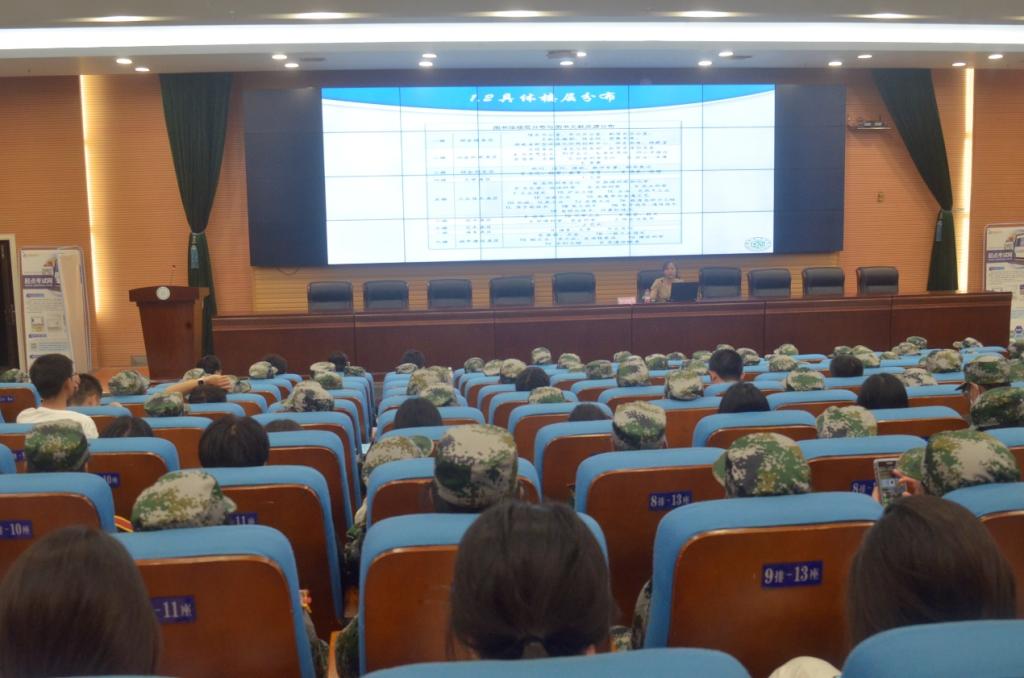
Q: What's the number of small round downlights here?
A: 14